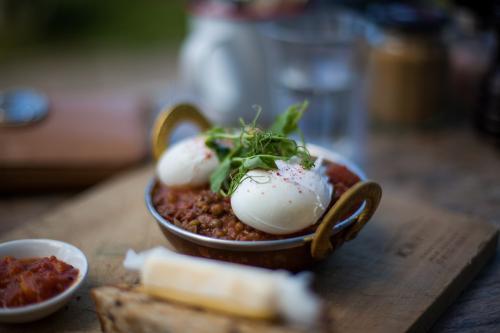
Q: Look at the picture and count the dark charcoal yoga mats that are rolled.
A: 0